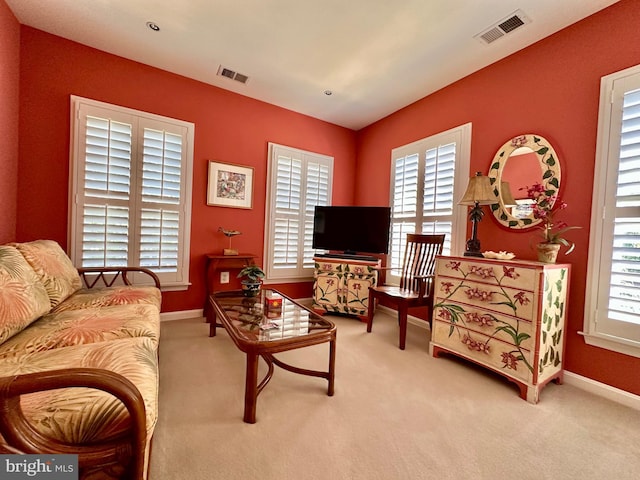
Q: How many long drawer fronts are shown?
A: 4